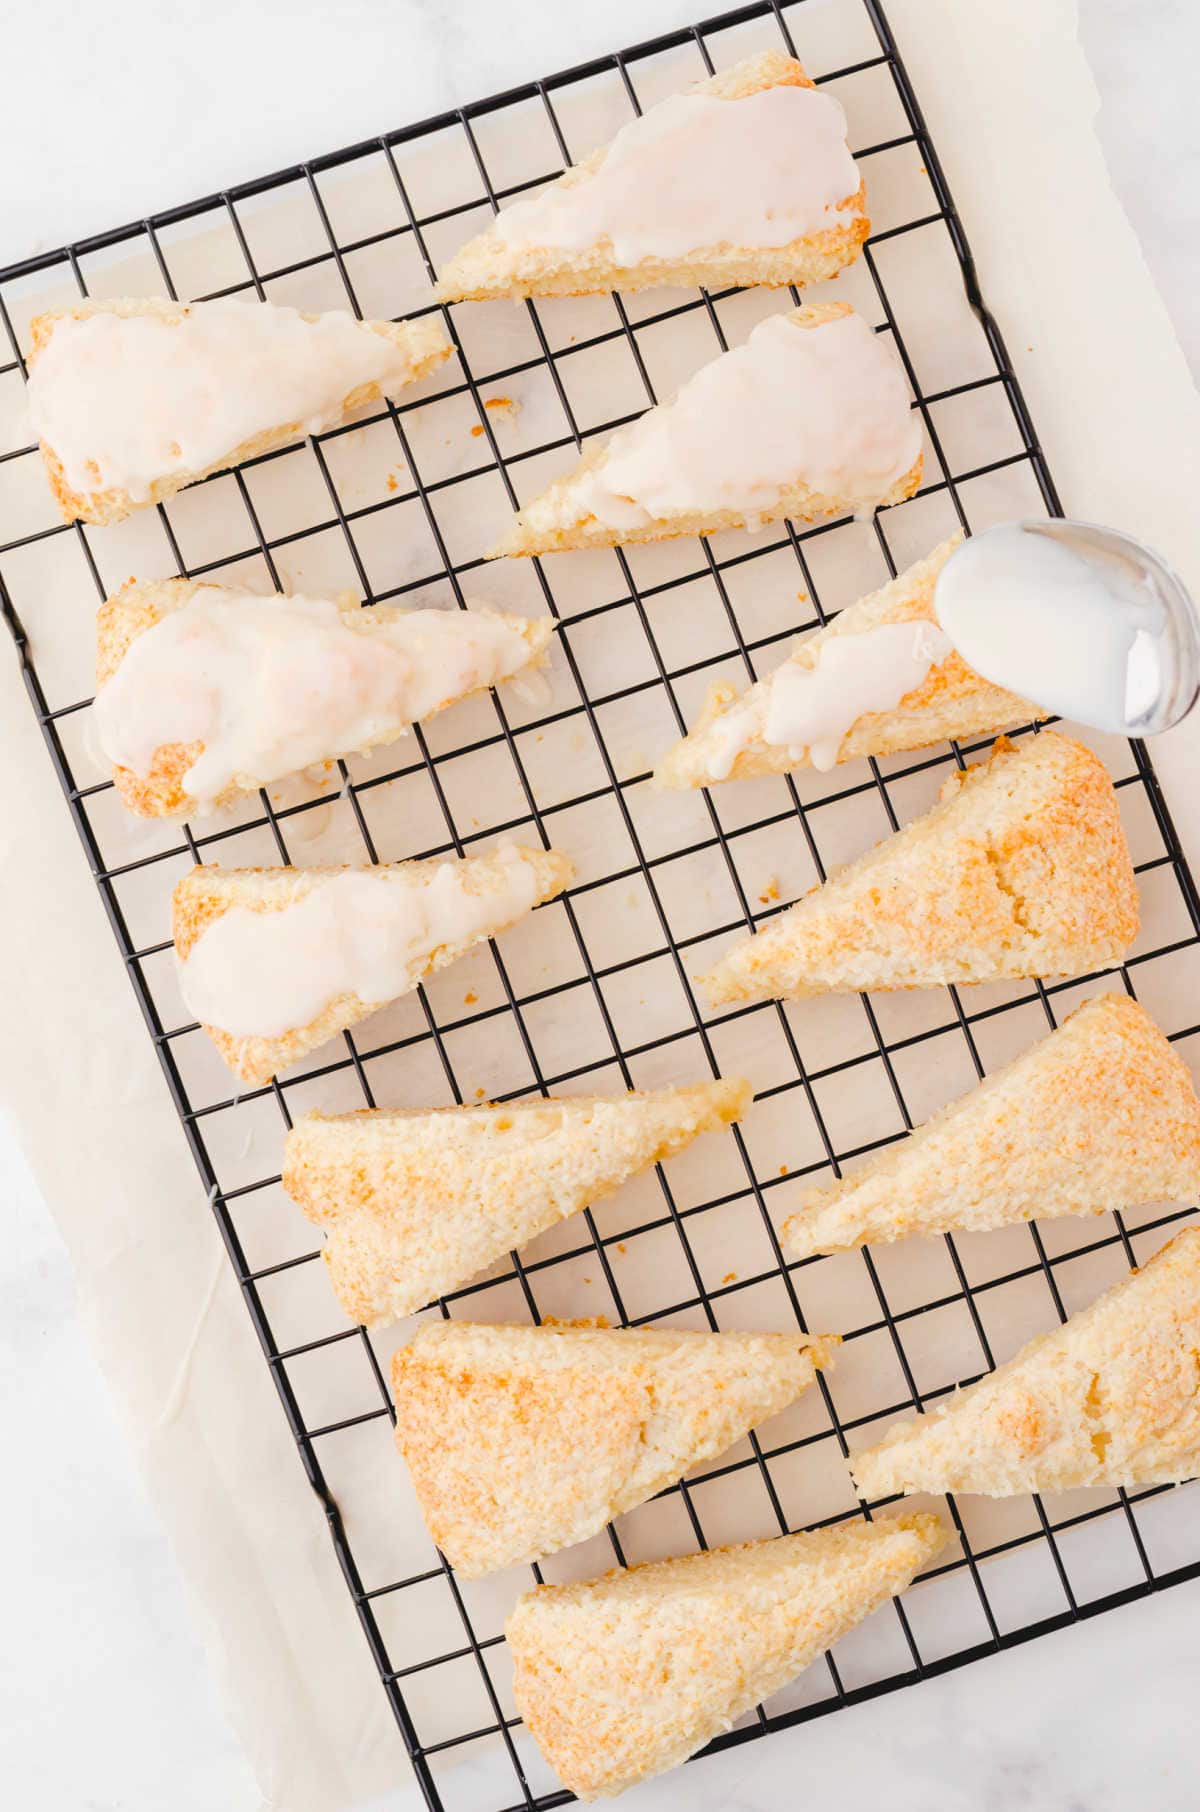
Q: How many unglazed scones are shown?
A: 6